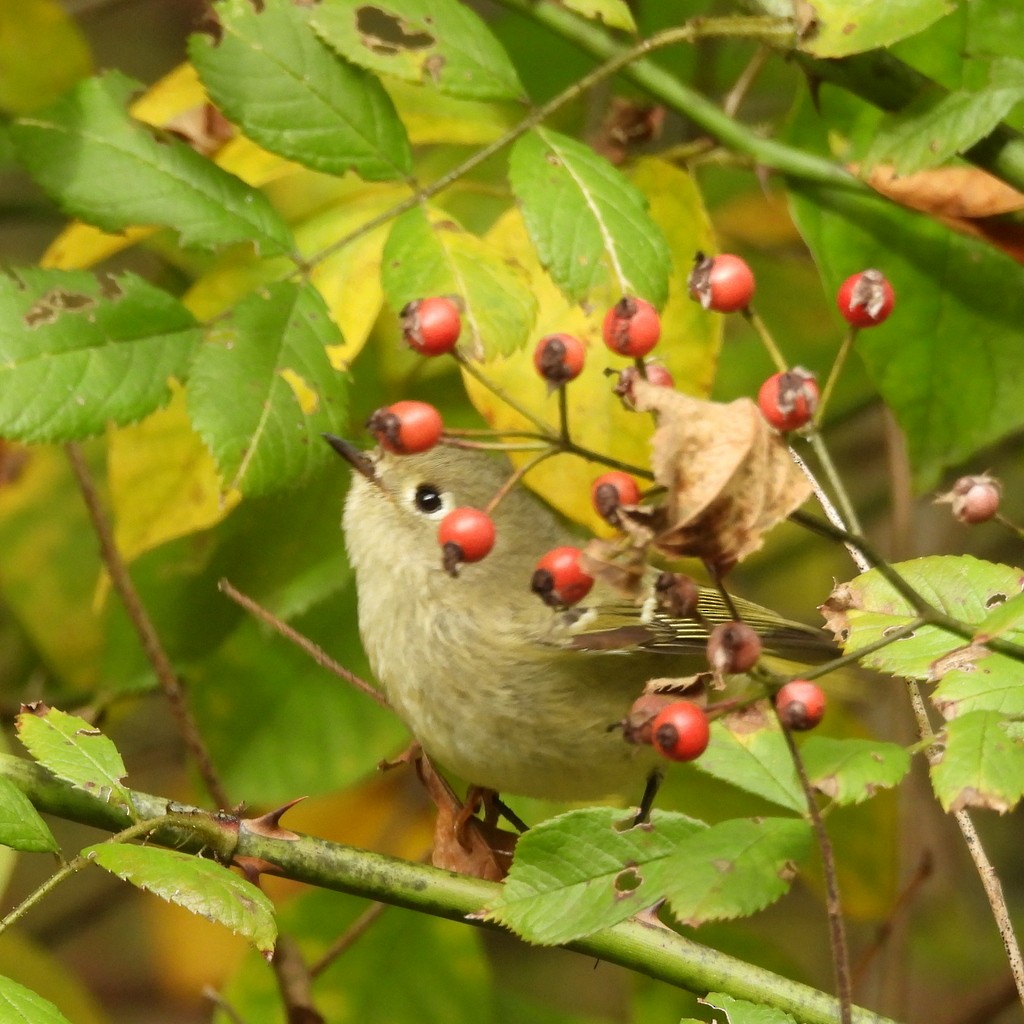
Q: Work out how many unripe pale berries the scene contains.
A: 1